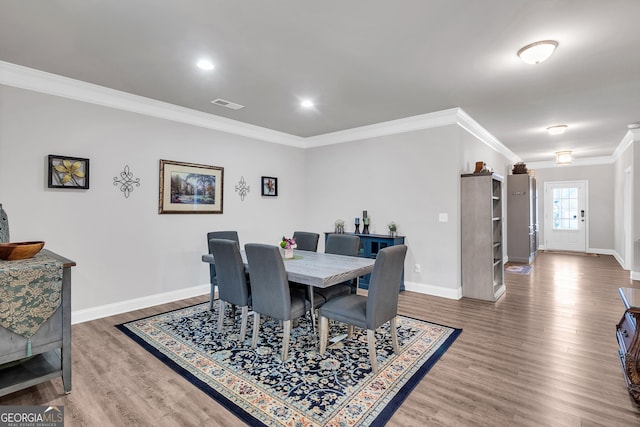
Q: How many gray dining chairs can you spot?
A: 6